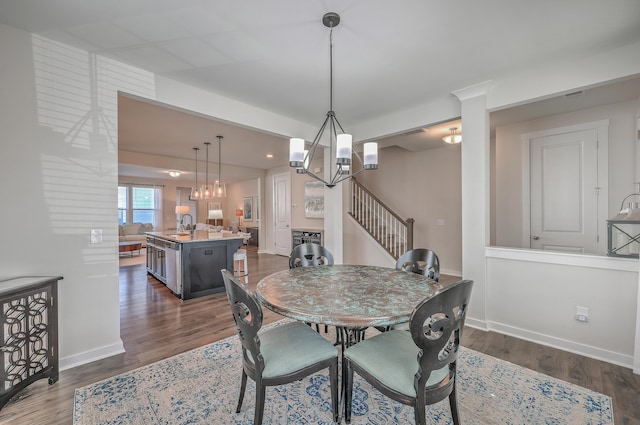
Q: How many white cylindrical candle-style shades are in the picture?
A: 5